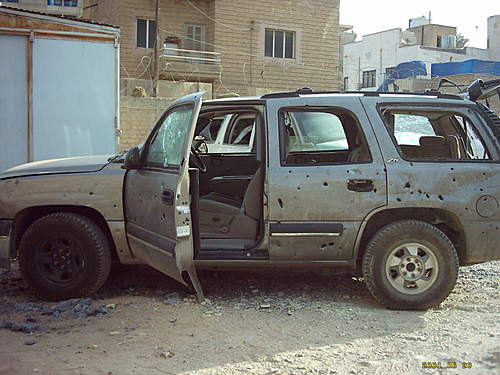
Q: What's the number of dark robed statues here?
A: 0